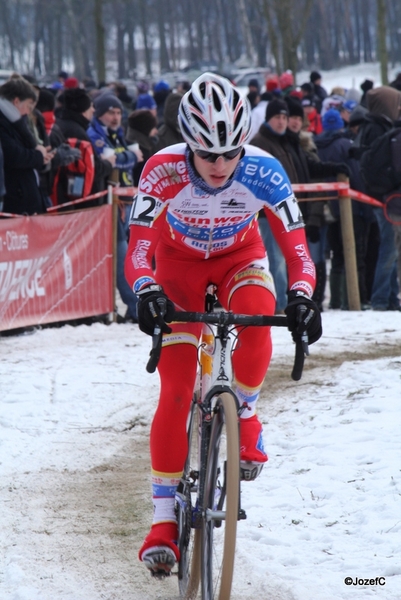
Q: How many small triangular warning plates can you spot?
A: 0